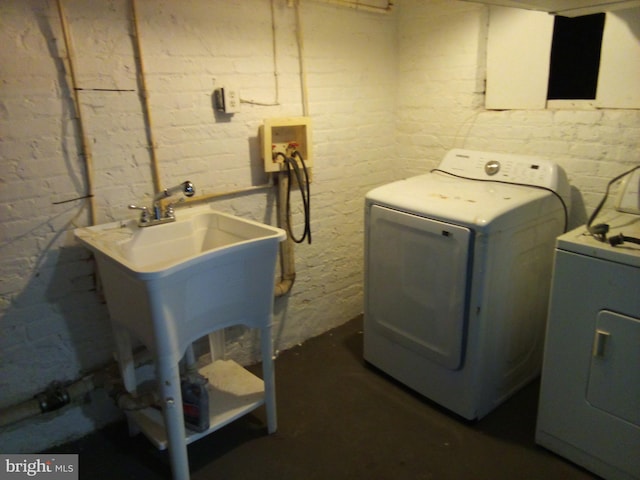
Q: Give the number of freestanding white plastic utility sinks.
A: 1